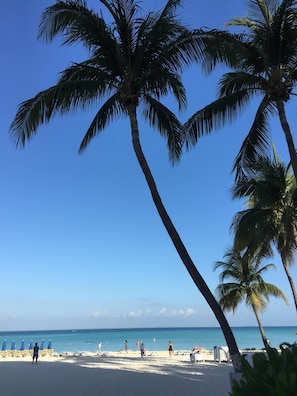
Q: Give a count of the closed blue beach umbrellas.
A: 6